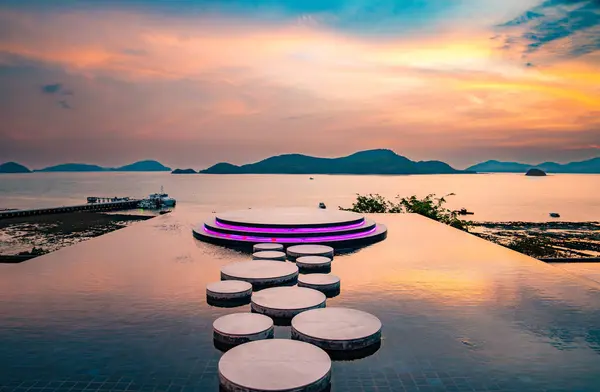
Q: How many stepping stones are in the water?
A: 11